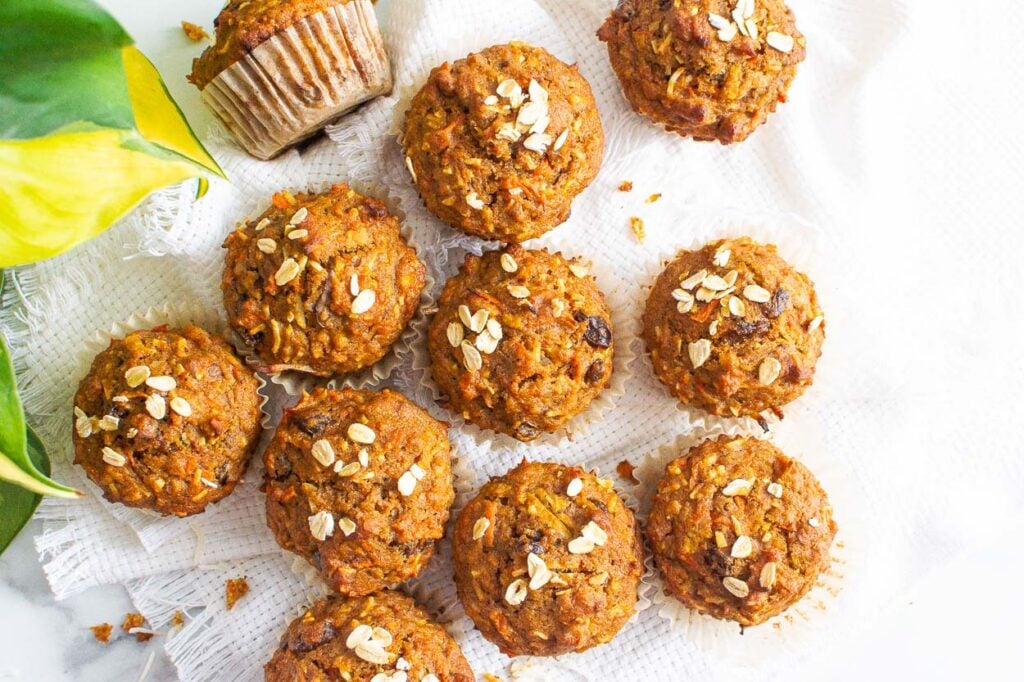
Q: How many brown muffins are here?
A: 11